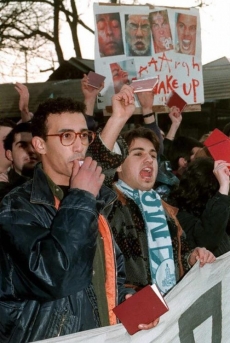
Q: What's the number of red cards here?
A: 5